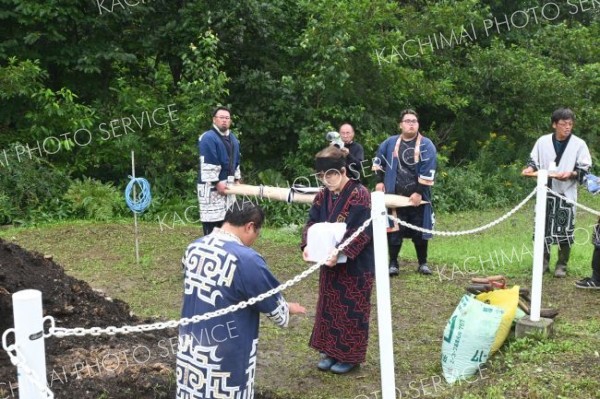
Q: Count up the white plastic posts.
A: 3